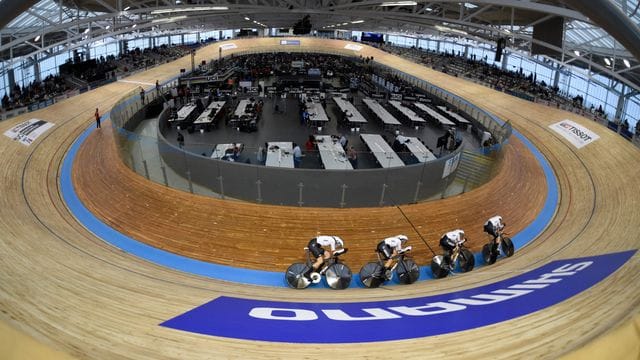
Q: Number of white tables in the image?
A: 14